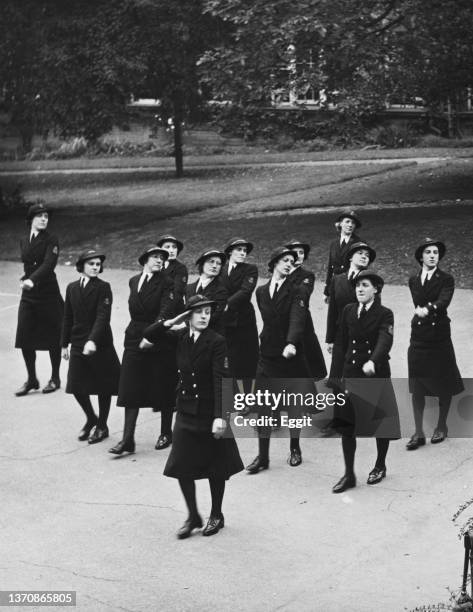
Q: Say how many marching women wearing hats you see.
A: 13